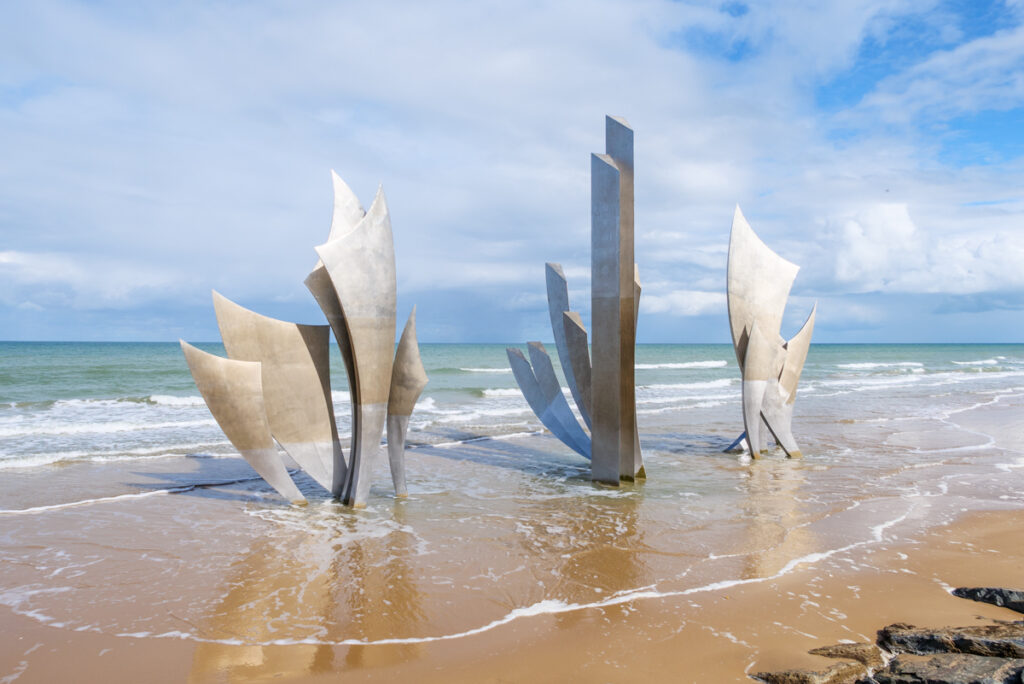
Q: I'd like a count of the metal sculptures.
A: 3